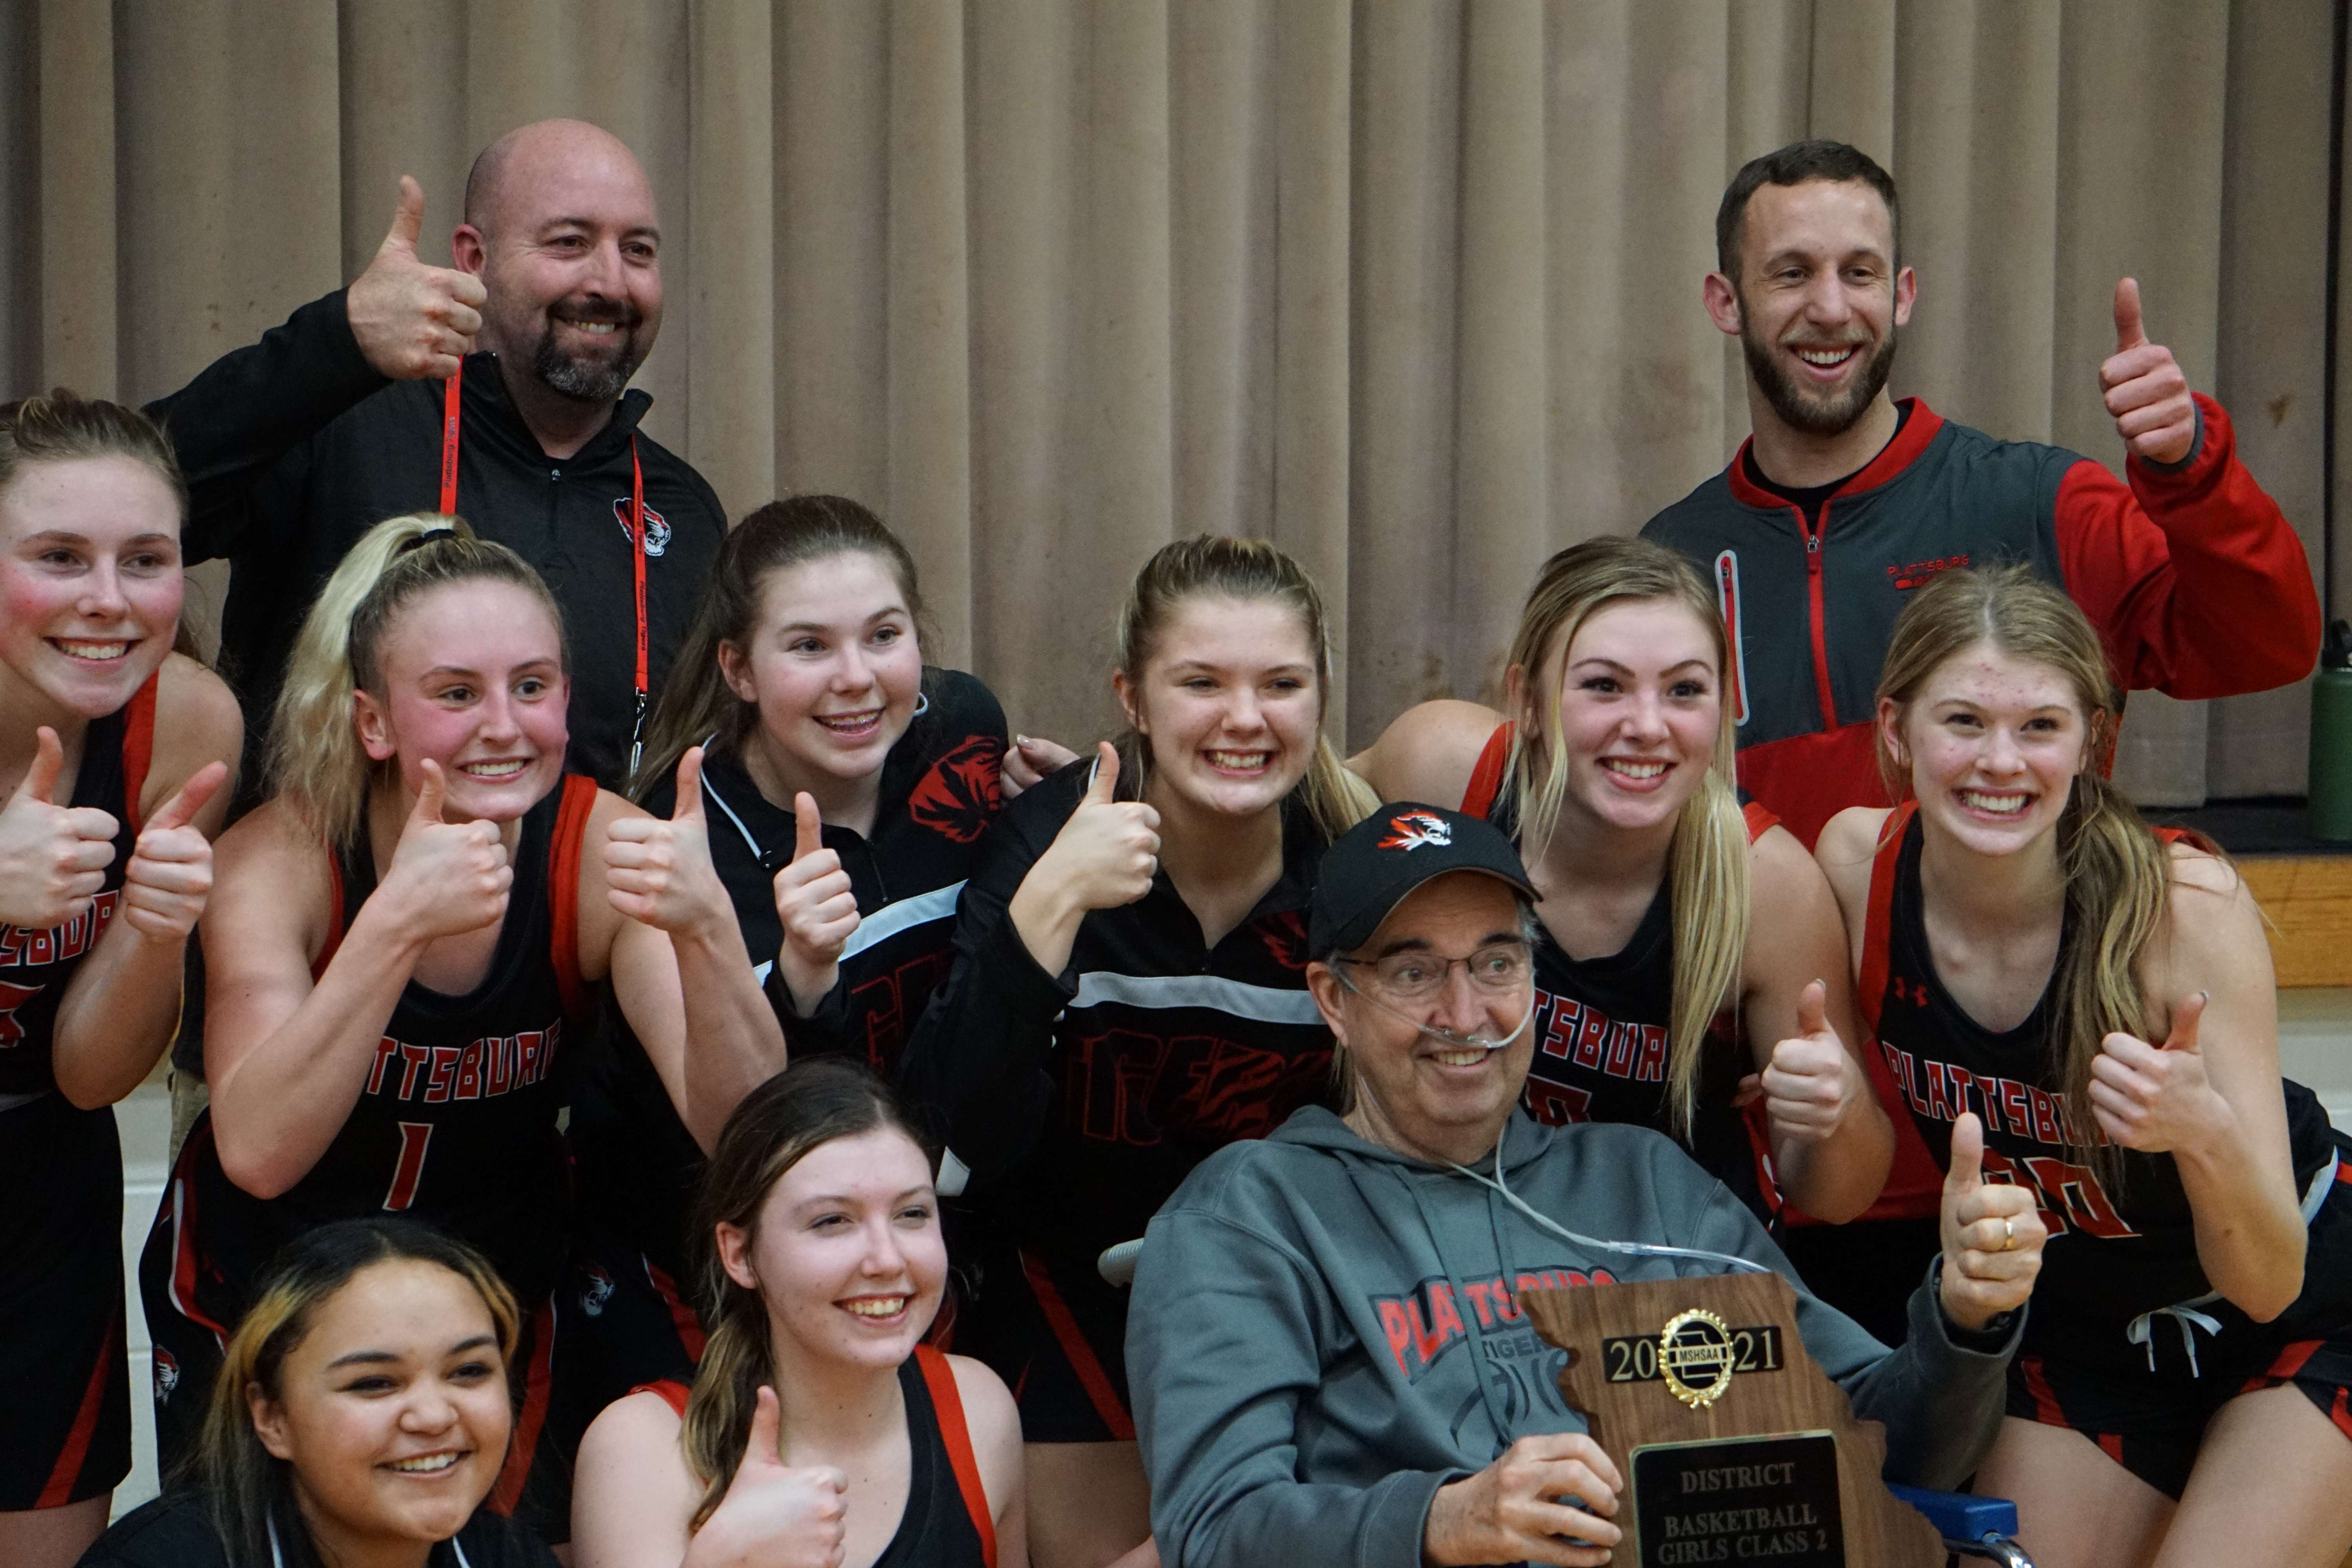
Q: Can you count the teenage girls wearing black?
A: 8